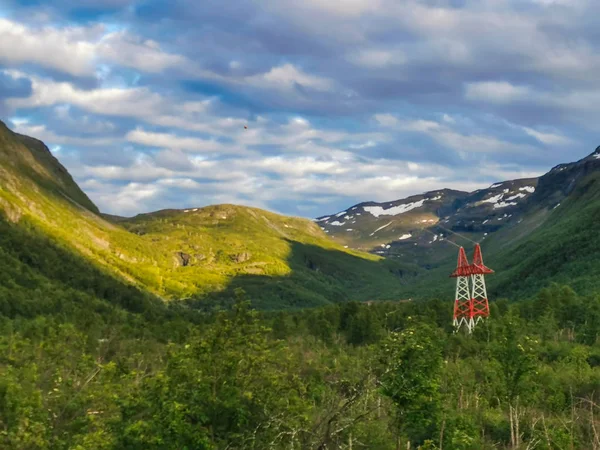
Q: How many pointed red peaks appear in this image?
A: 2